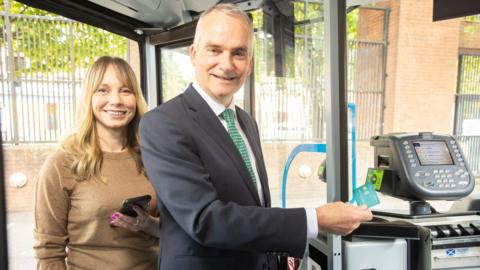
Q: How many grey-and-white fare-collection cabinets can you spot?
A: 1